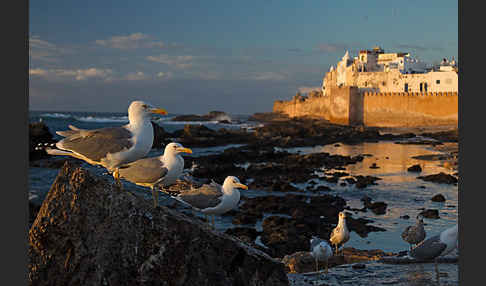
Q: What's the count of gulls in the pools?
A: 4